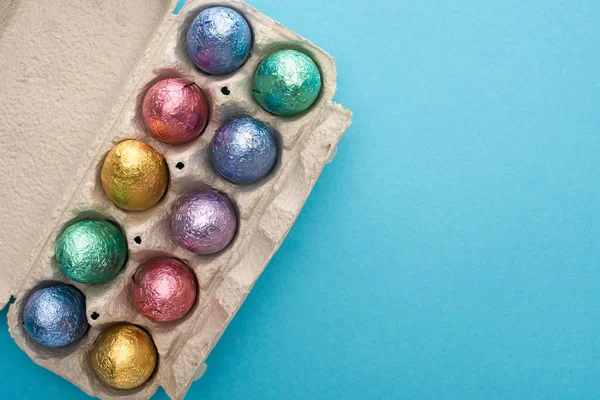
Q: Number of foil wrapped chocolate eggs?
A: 10